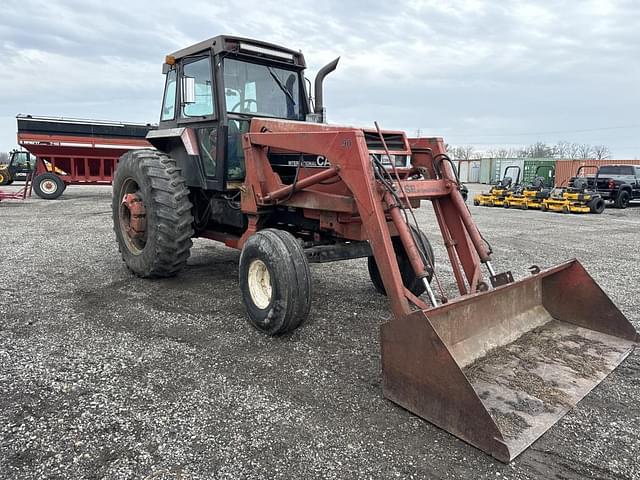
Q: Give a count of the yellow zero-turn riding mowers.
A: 3